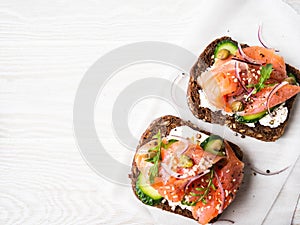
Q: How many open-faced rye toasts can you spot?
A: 2